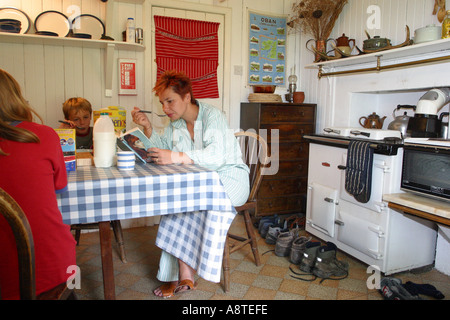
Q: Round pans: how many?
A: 3